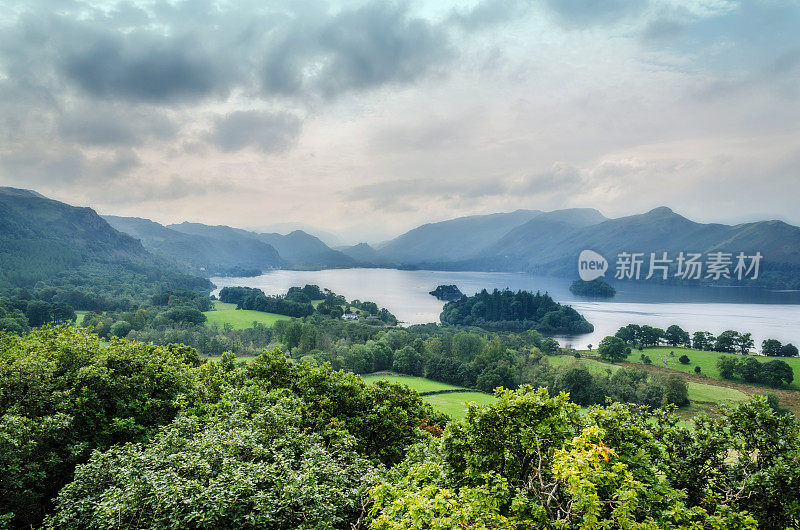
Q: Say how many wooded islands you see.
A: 3